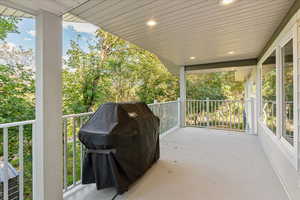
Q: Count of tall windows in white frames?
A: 2